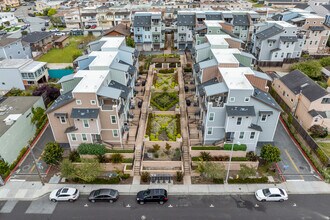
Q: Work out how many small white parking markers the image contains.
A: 6